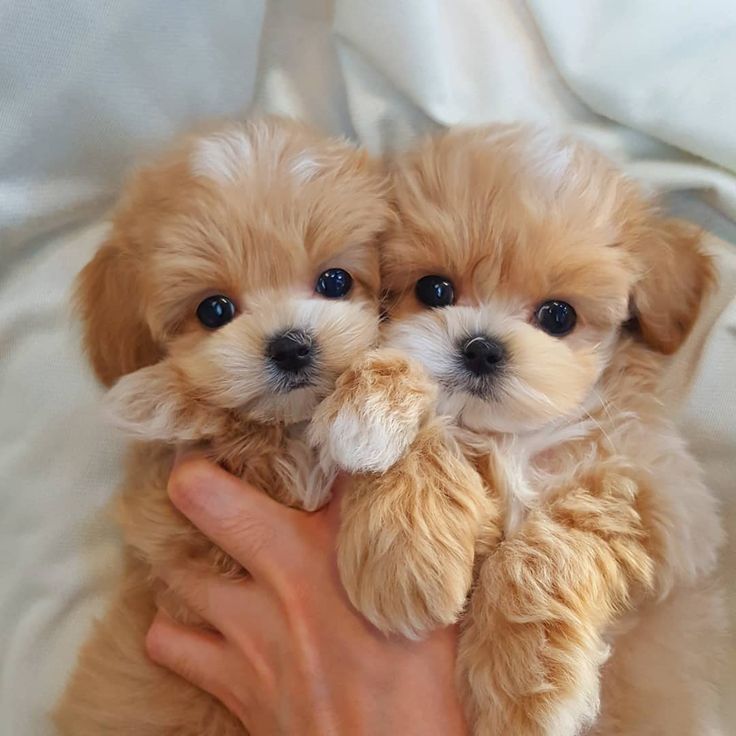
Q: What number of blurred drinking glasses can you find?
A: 0